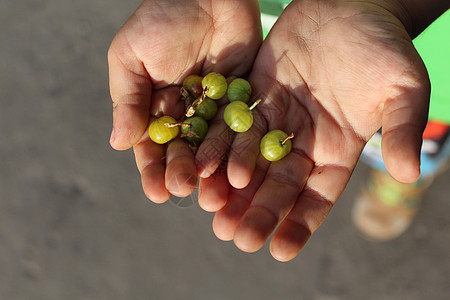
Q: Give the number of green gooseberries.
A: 8